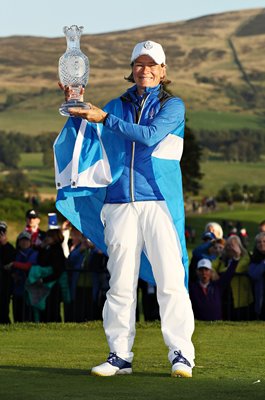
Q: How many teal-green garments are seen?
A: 1